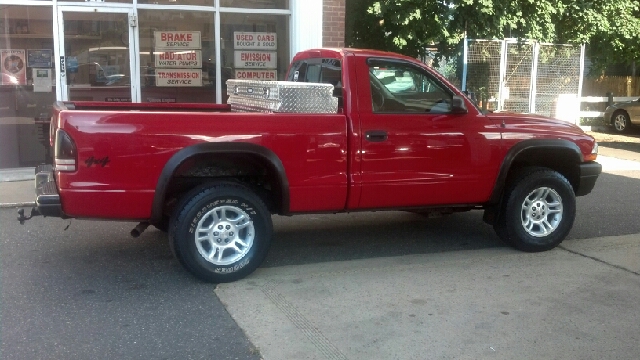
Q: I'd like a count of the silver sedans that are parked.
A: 1